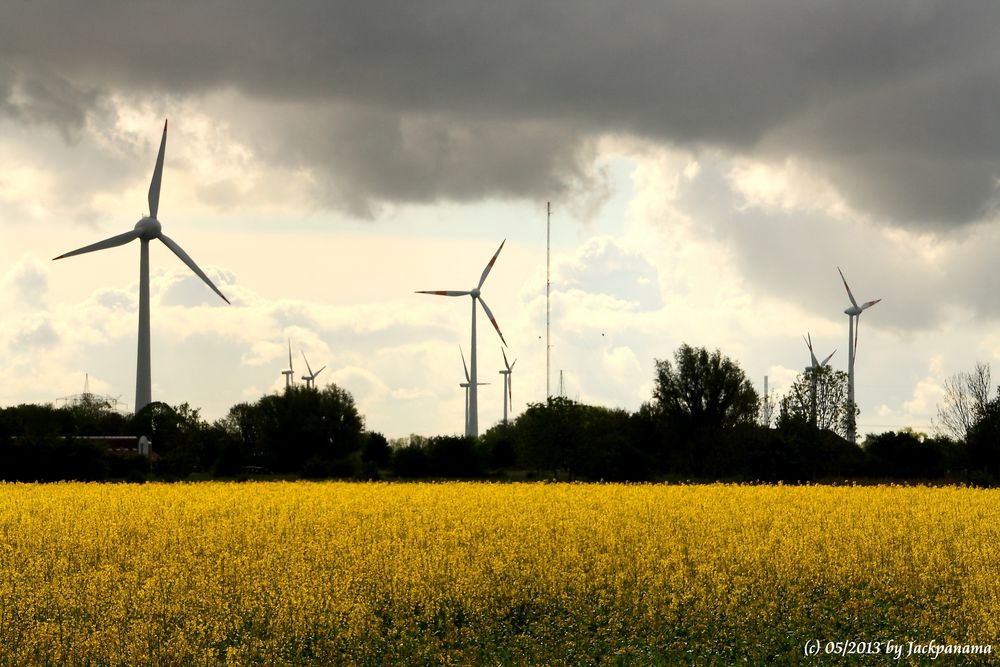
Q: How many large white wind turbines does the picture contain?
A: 3